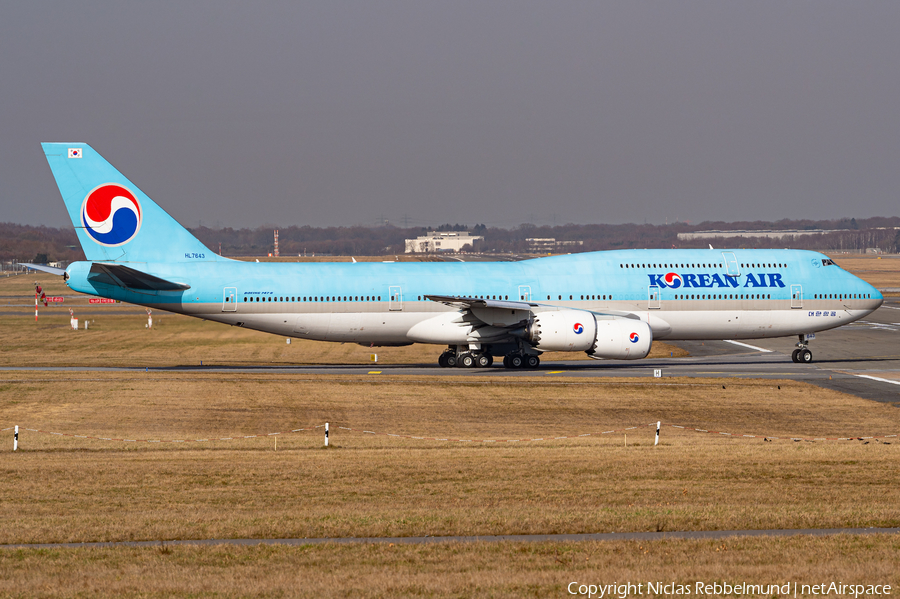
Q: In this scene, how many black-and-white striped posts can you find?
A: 3